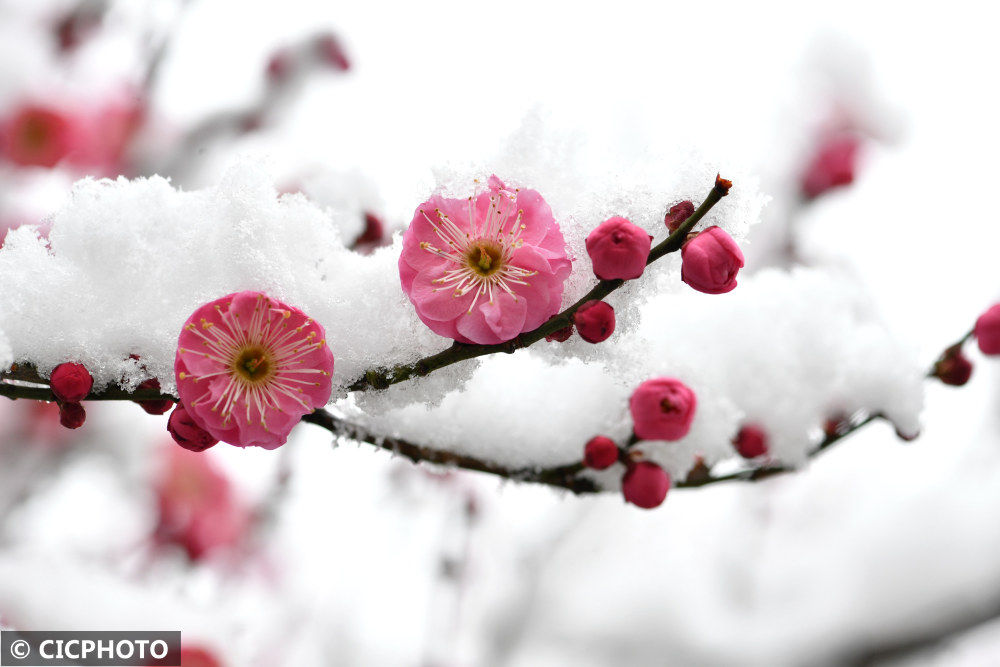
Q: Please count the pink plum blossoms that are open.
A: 2